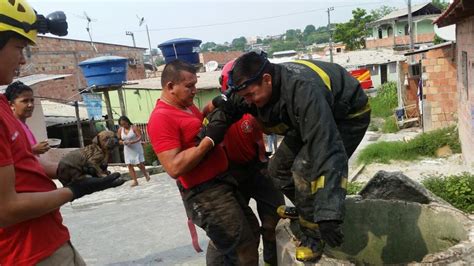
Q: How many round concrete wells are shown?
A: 1